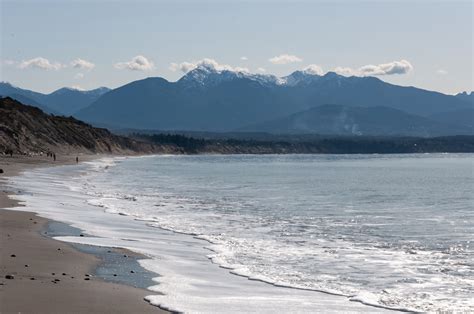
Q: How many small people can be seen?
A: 4